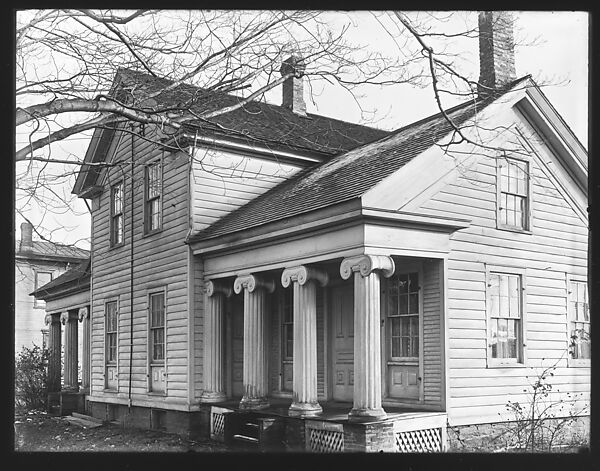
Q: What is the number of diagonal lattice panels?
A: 3